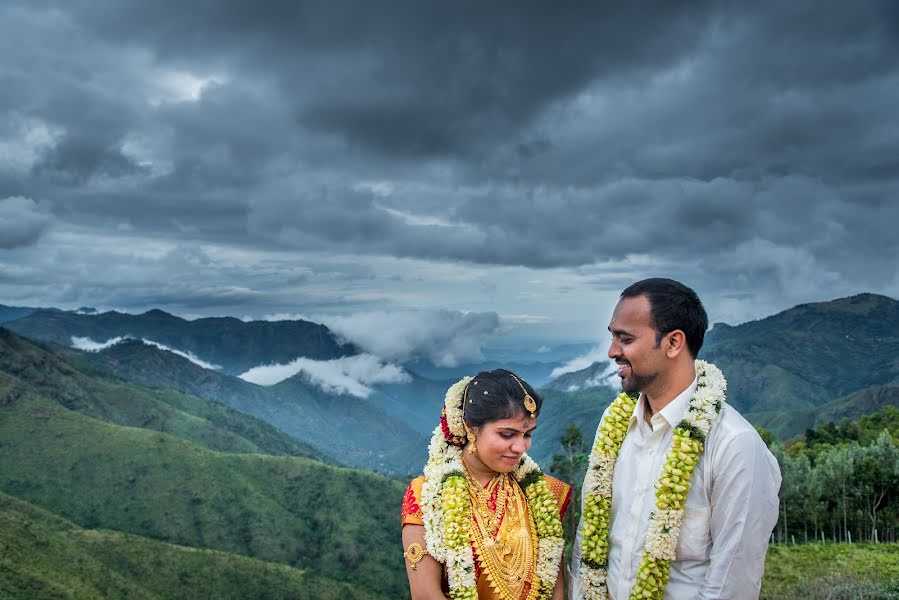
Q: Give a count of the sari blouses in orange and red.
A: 1